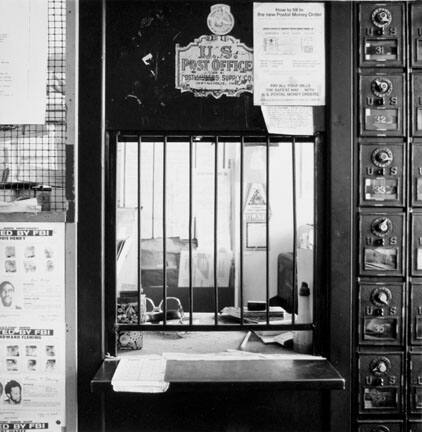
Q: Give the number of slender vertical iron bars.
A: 7